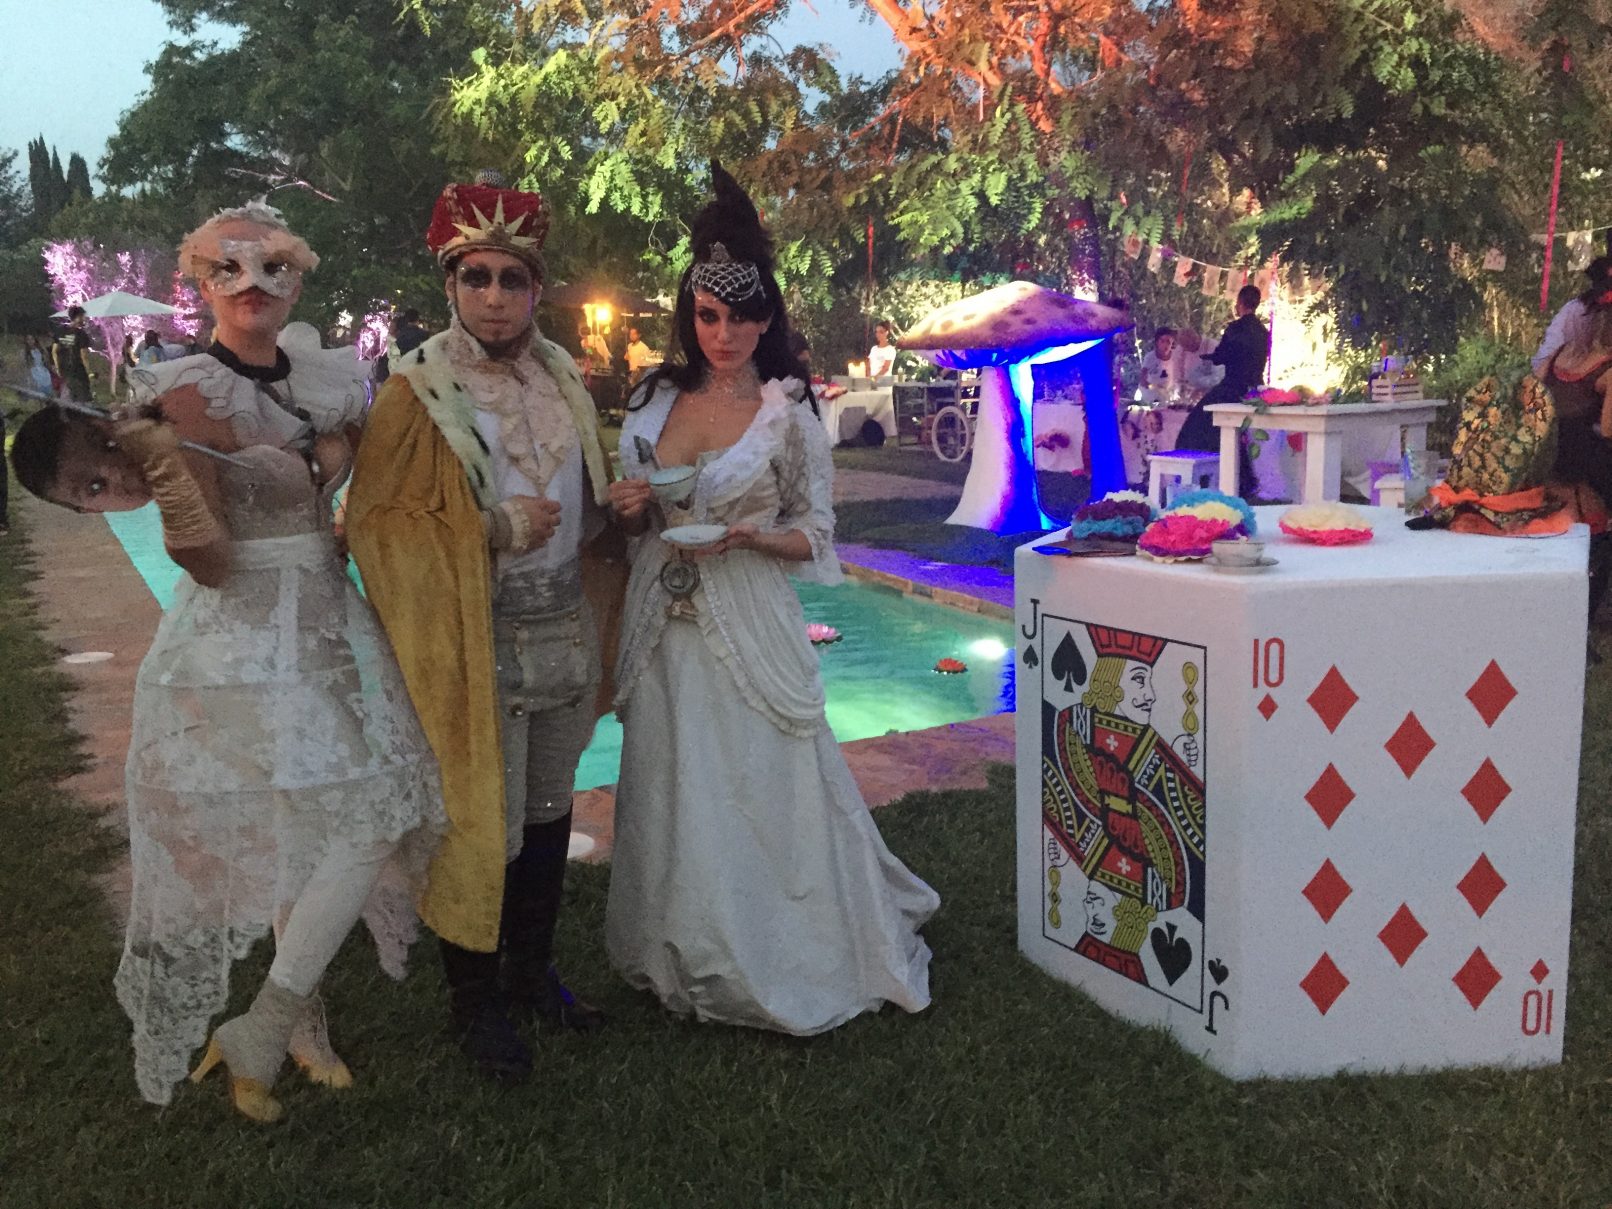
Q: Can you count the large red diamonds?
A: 10